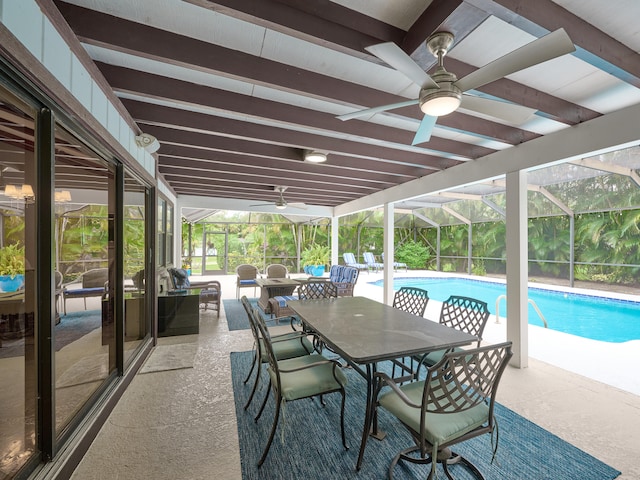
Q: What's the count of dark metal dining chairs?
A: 6